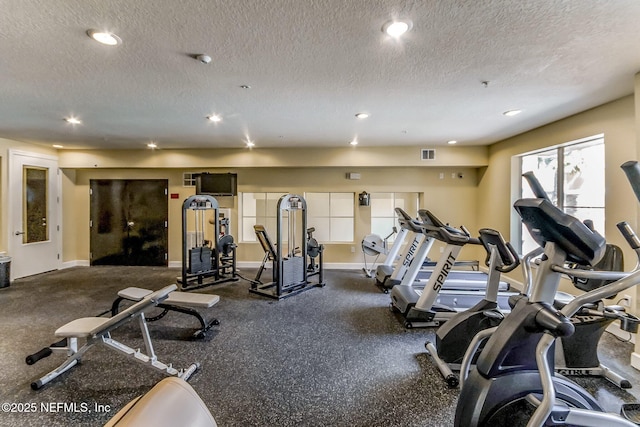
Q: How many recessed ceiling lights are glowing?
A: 11